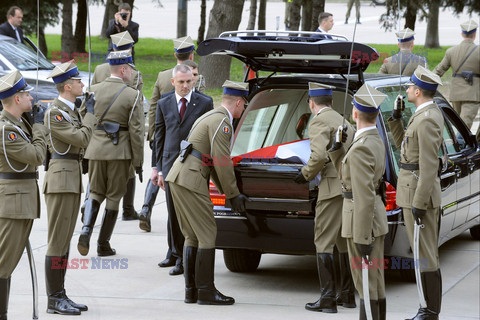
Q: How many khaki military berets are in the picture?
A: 11